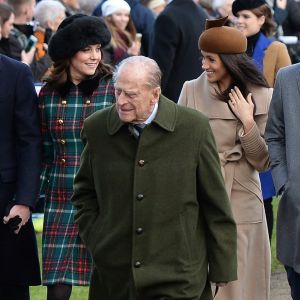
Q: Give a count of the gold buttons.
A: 5